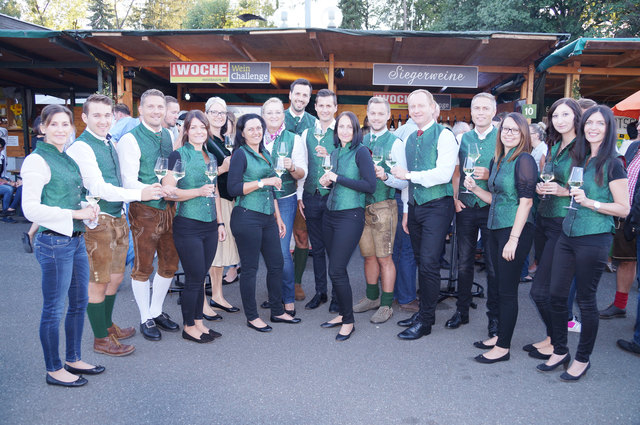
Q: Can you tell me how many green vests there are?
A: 15